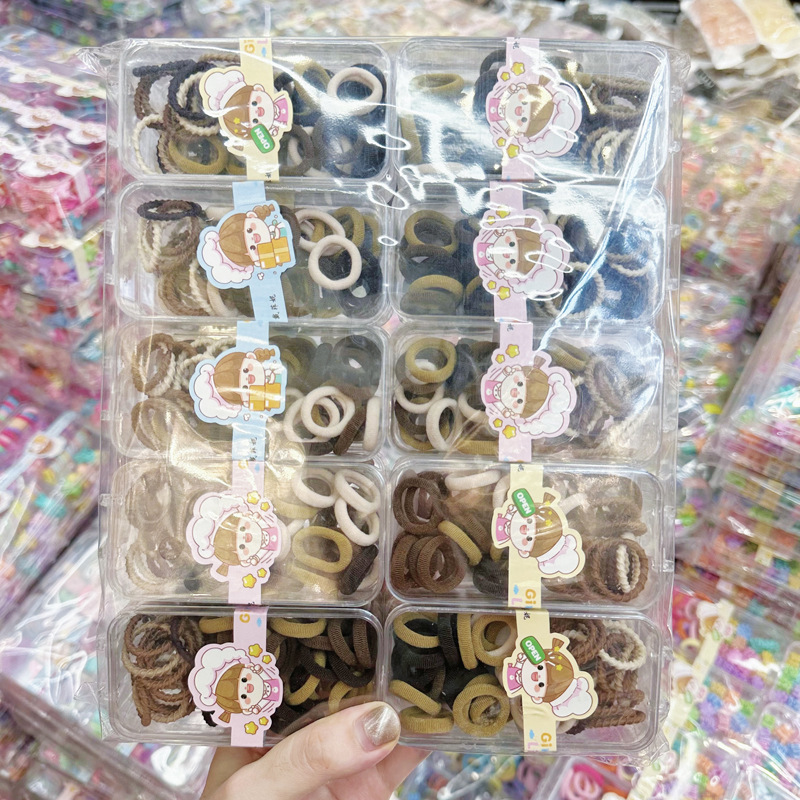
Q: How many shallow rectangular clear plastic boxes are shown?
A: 10